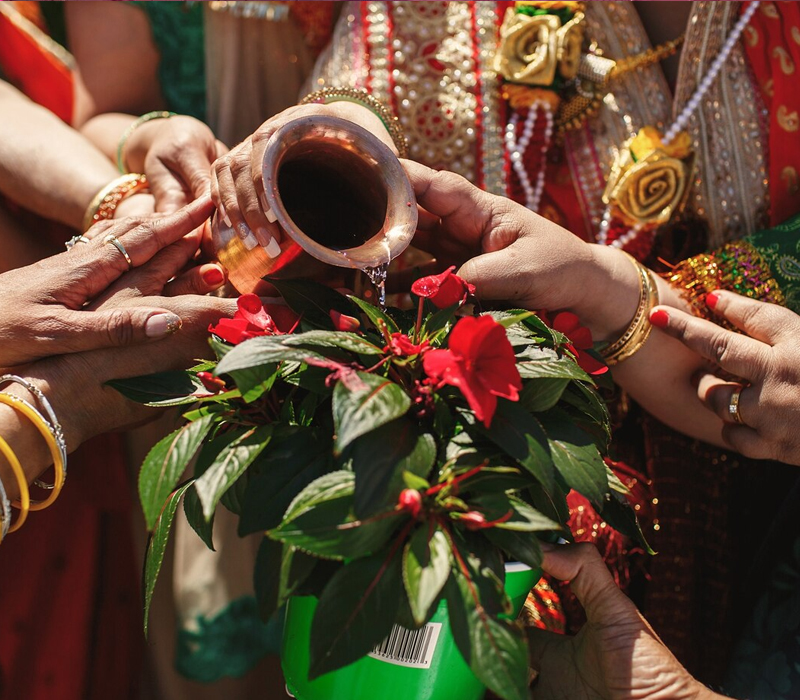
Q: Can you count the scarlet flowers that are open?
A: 4